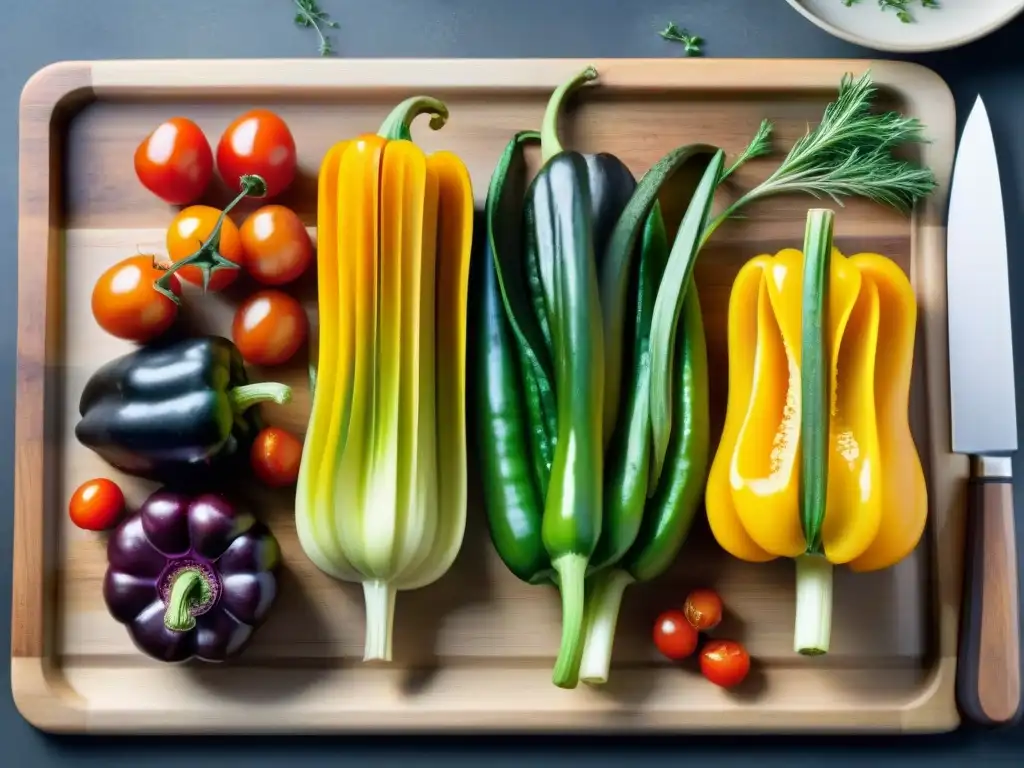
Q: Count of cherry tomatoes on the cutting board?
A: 11